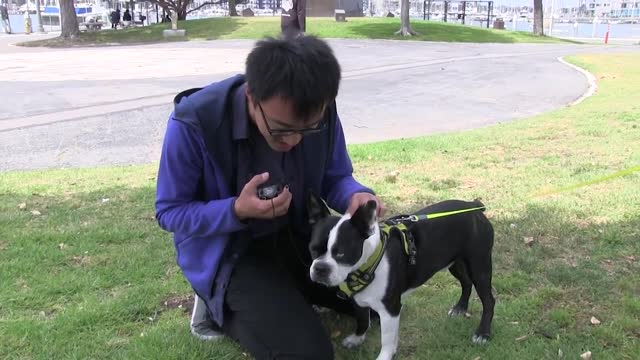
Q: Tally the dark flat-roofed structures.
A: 1